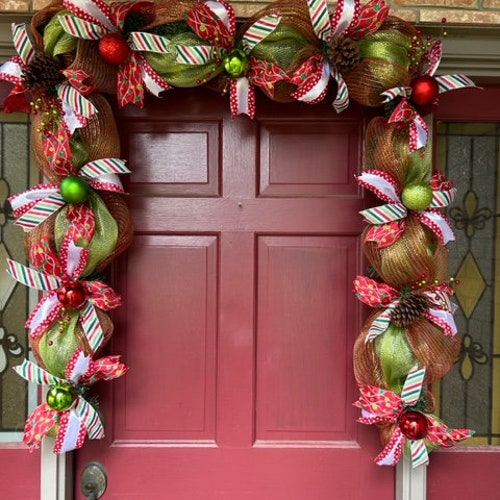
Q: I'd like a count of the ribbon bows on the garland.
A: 11